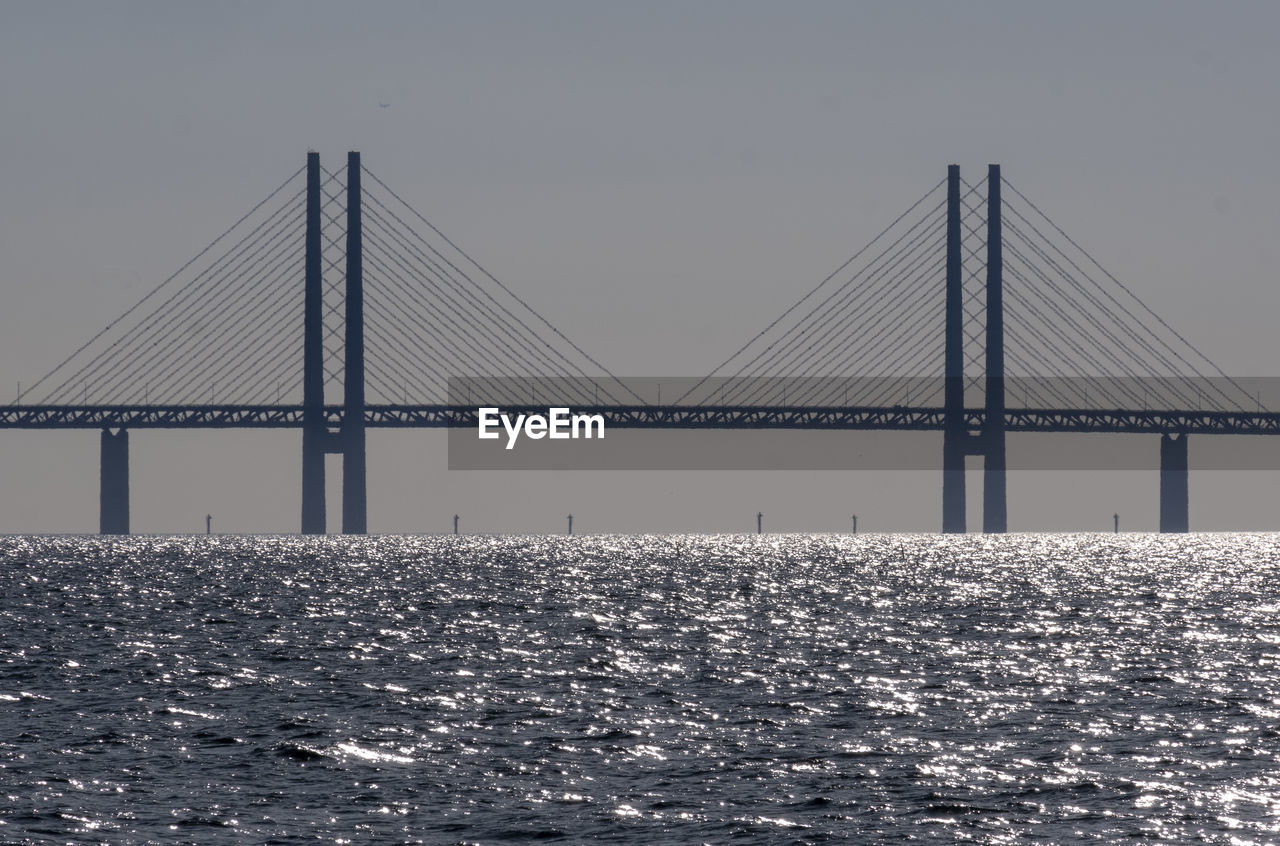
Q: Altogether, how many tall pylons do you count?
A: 4